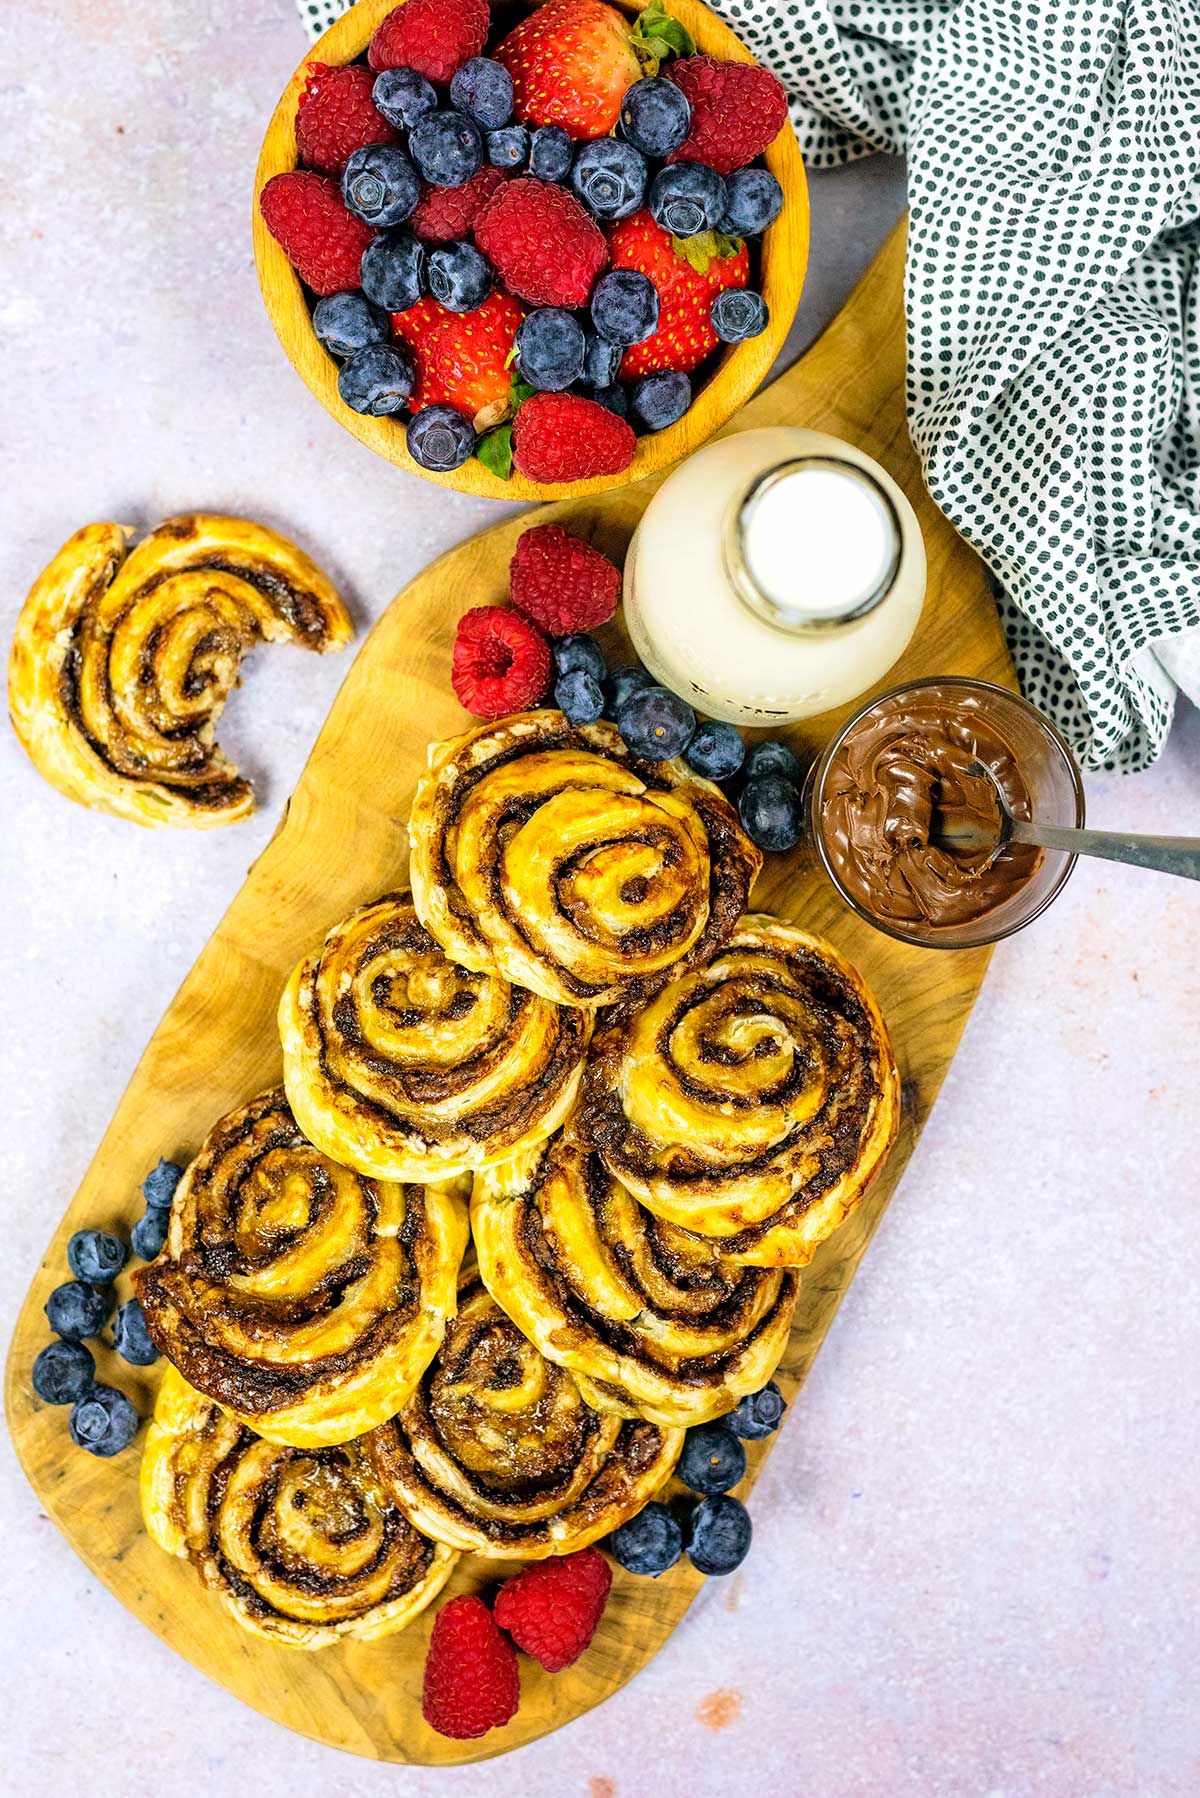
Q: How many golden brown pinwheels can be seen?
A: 8